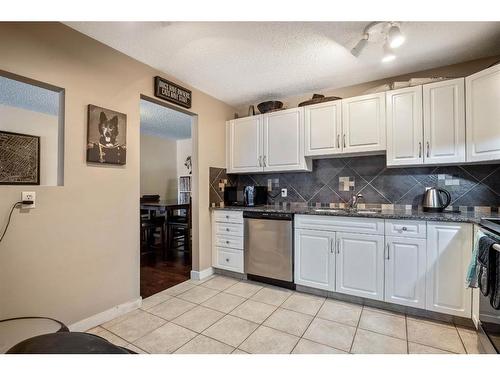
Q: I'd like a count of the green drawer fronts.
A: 0